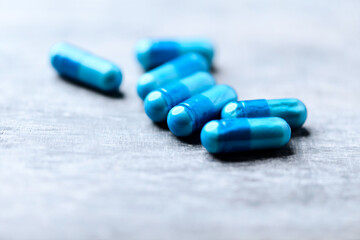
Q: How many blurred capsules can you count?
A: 3